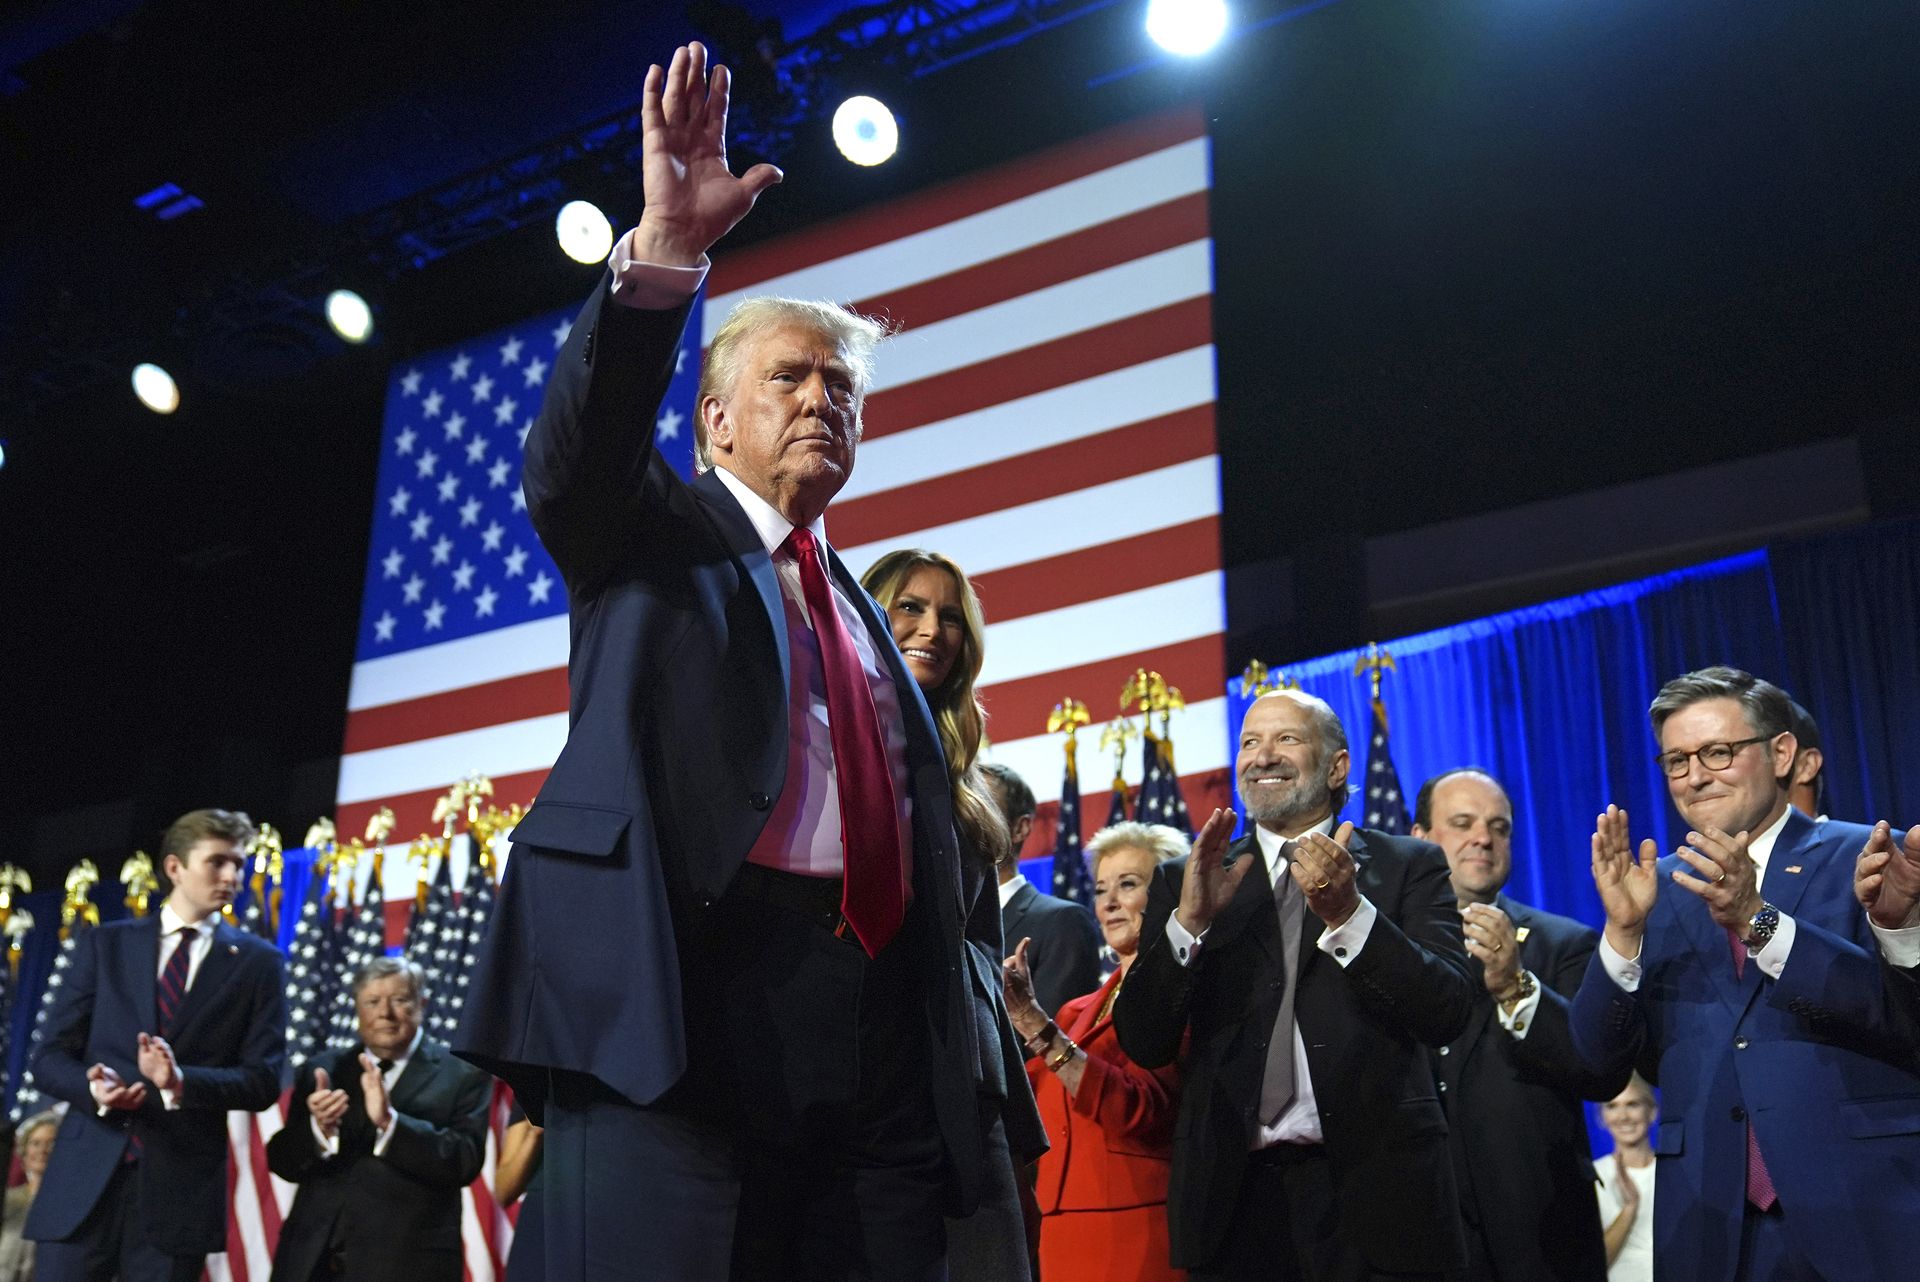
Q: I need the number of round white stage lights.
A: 5